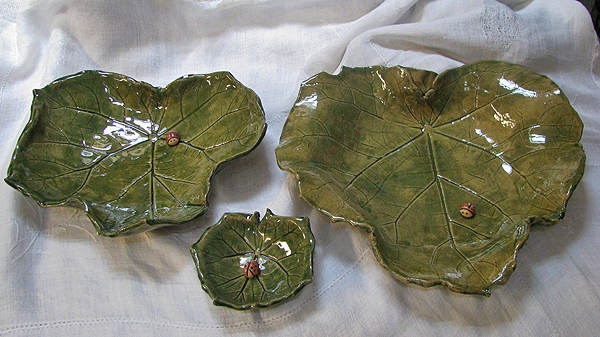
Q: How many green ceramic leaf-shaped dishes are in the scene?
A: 3